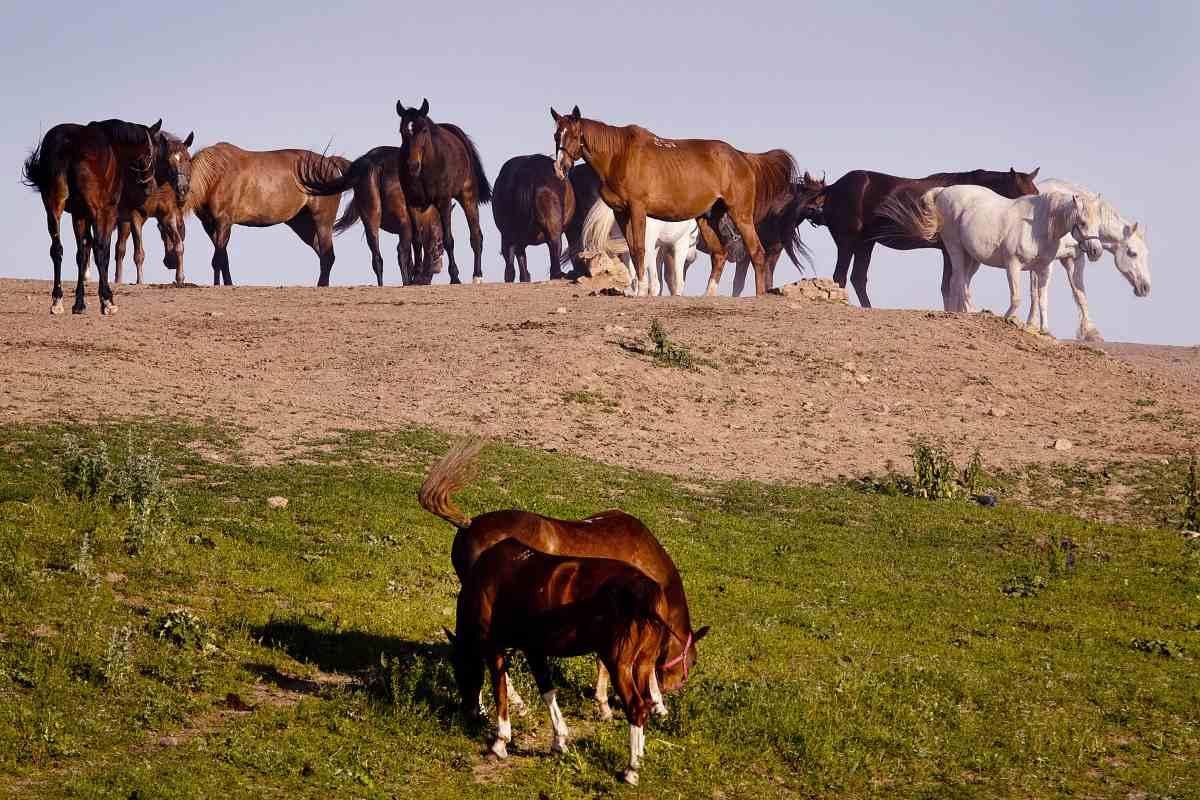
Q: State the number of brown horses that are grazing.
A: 2